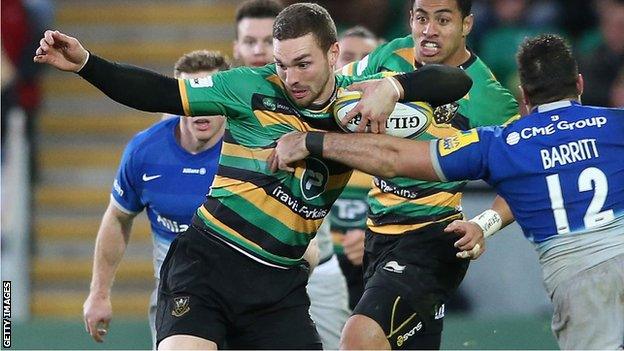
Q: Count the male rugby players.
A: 6